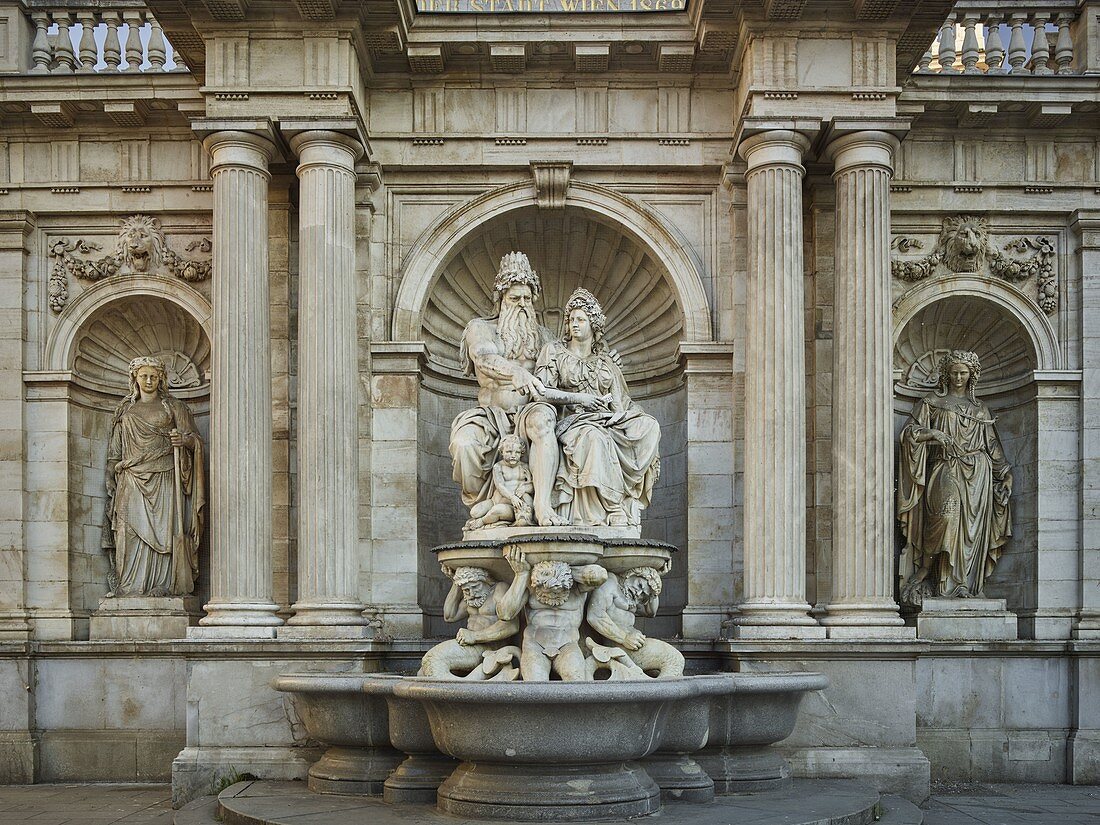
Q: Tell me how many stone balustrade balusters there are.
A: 14